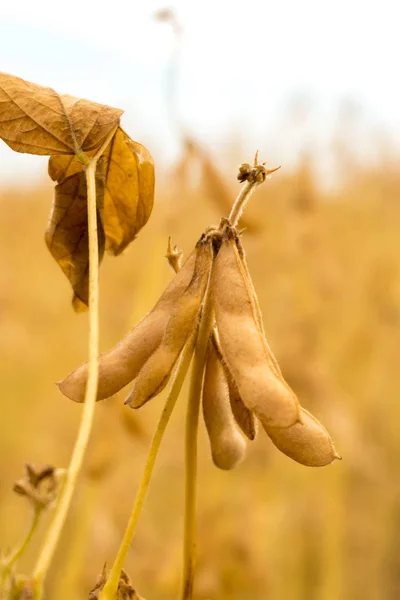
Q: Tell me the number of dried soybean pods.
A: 6